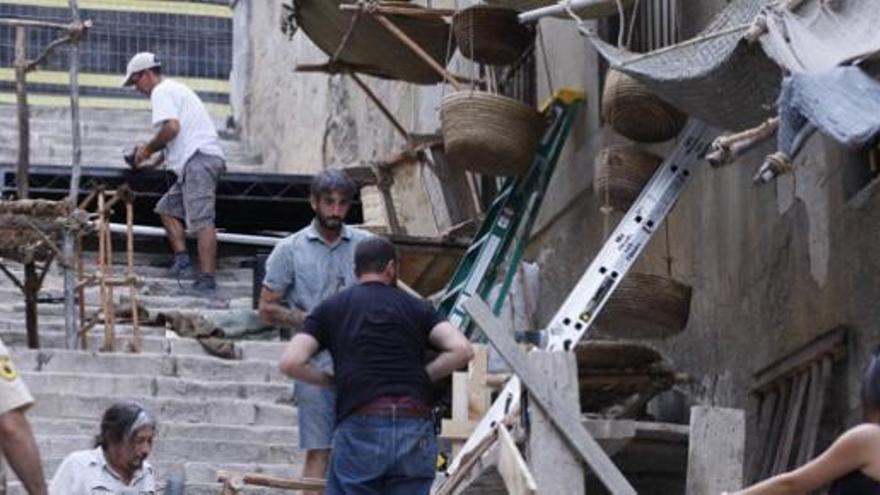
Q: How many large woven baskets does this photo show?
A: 5